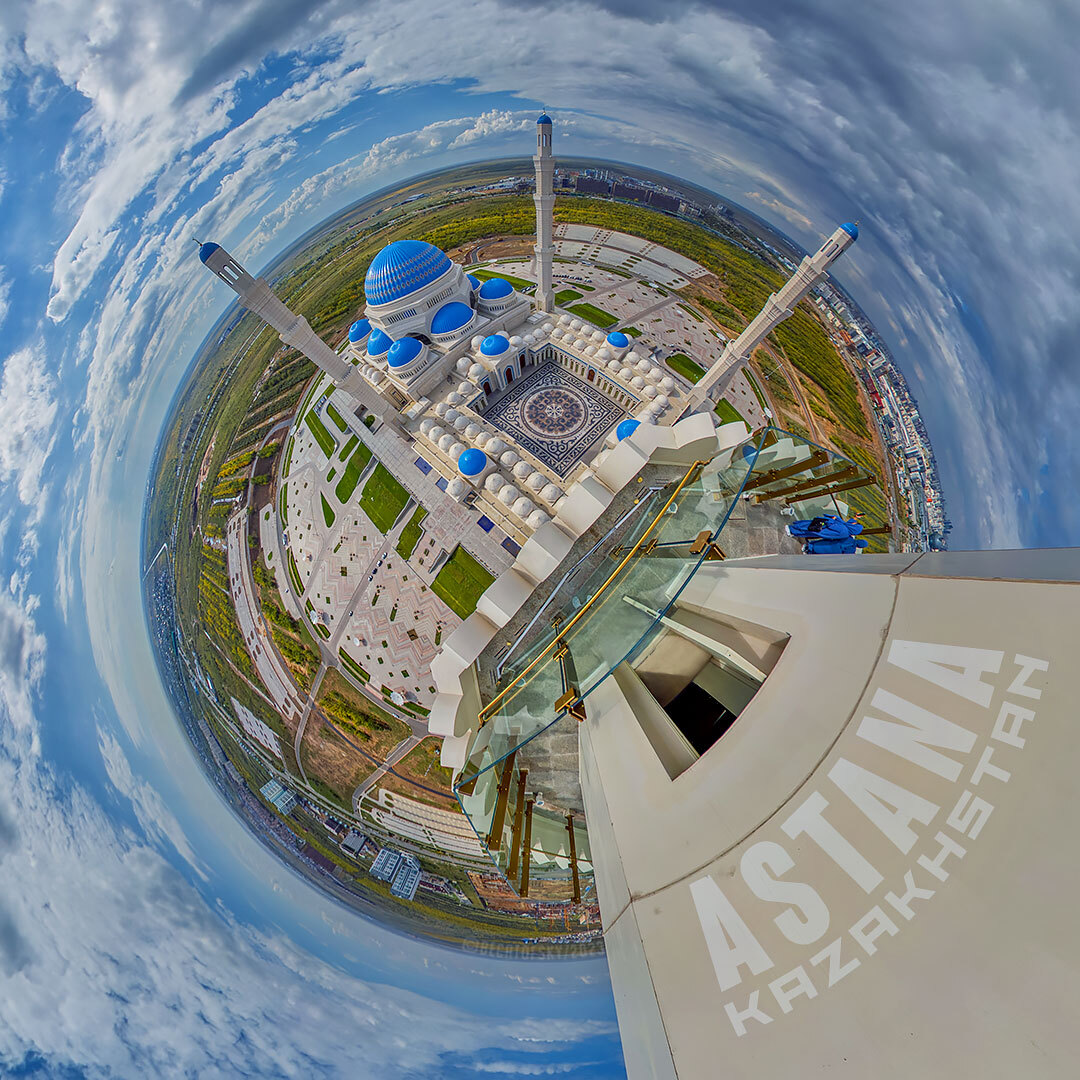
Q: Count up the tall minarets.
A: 3